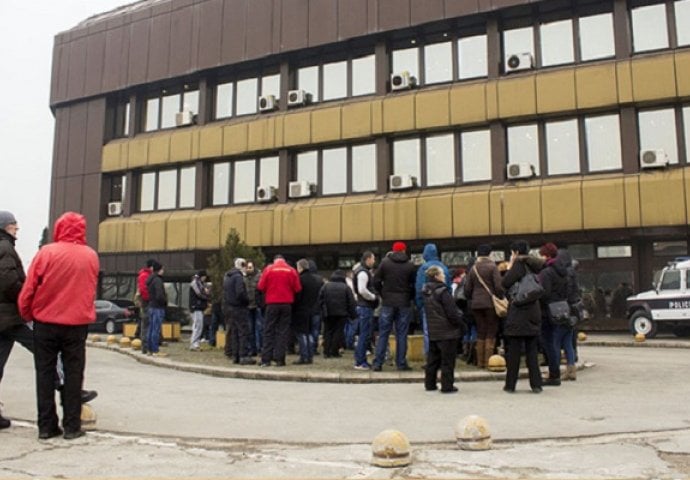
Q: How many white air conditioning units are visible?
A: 11